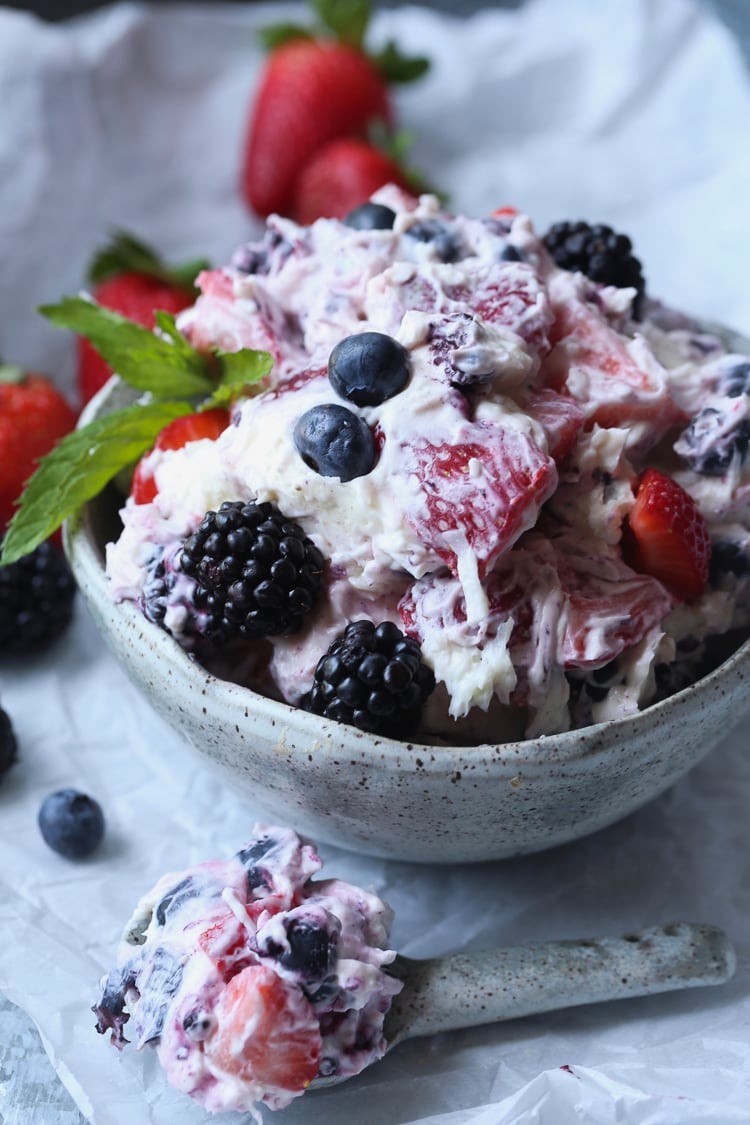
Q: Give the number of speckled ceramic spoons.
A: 1